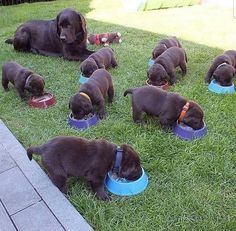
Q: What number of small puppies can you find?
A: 8